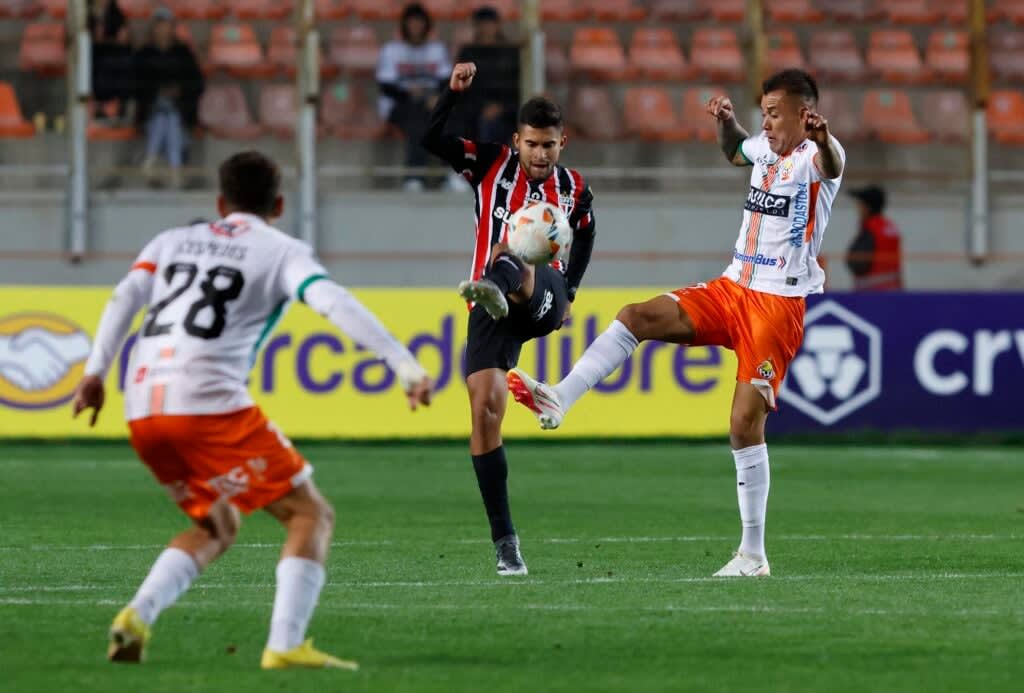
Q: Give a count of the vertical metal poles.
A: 5